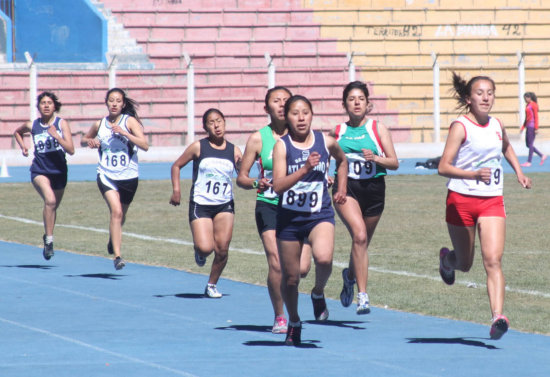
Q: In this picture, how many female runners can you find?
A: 7